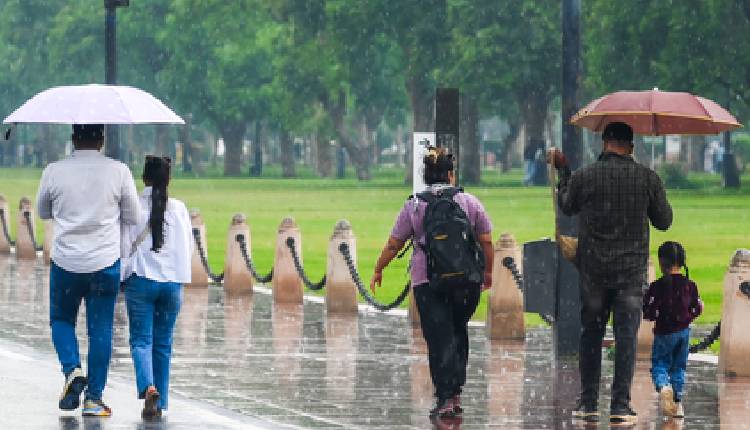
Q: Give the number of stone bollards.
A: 11